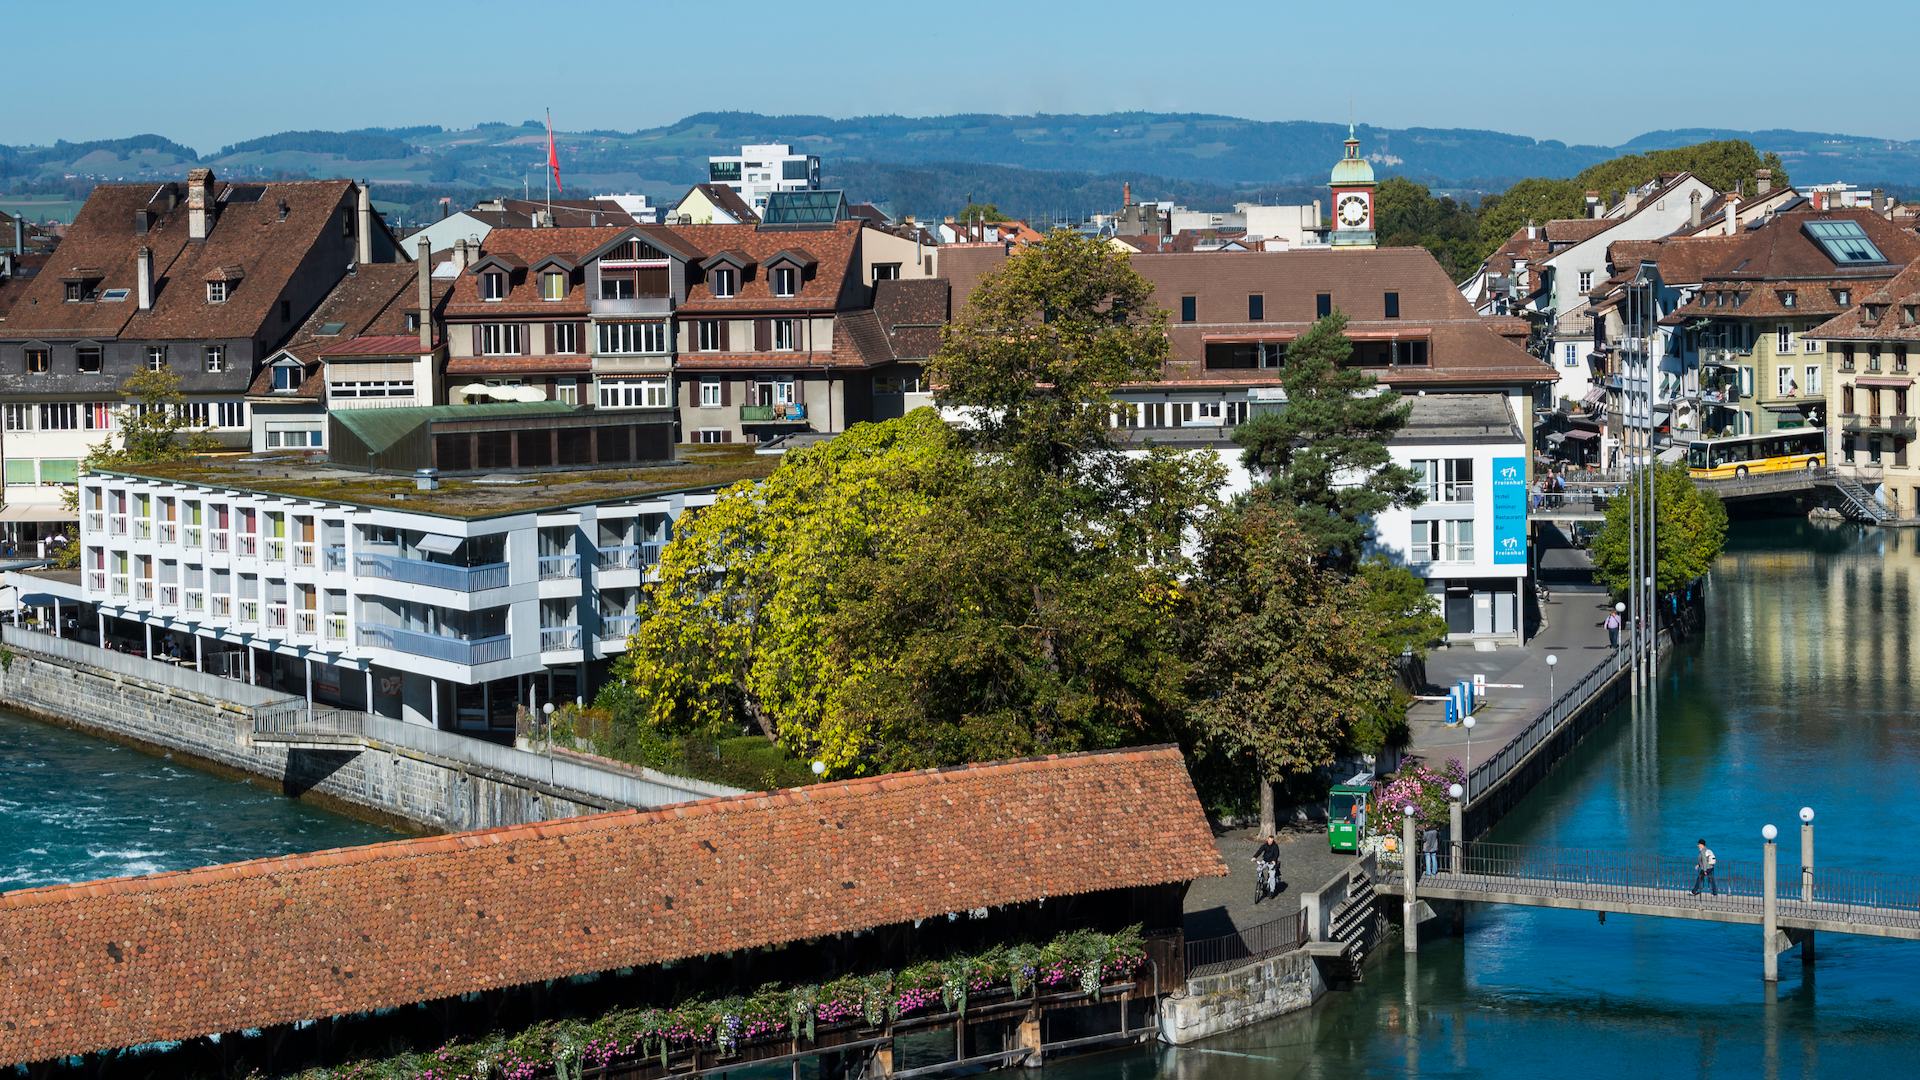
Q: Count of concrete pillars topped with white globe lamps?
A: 4